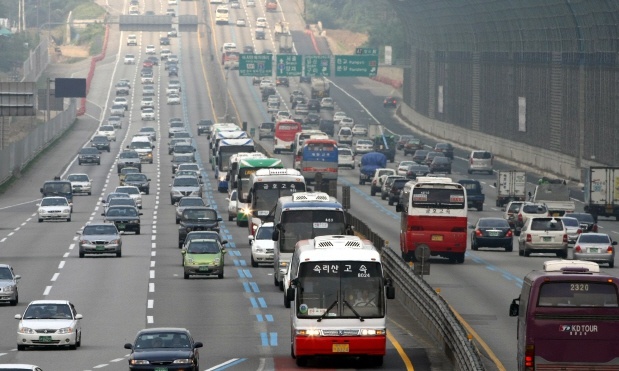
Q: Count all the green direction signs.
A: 4